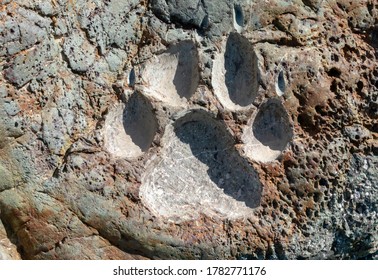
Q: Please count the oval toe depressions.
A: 4